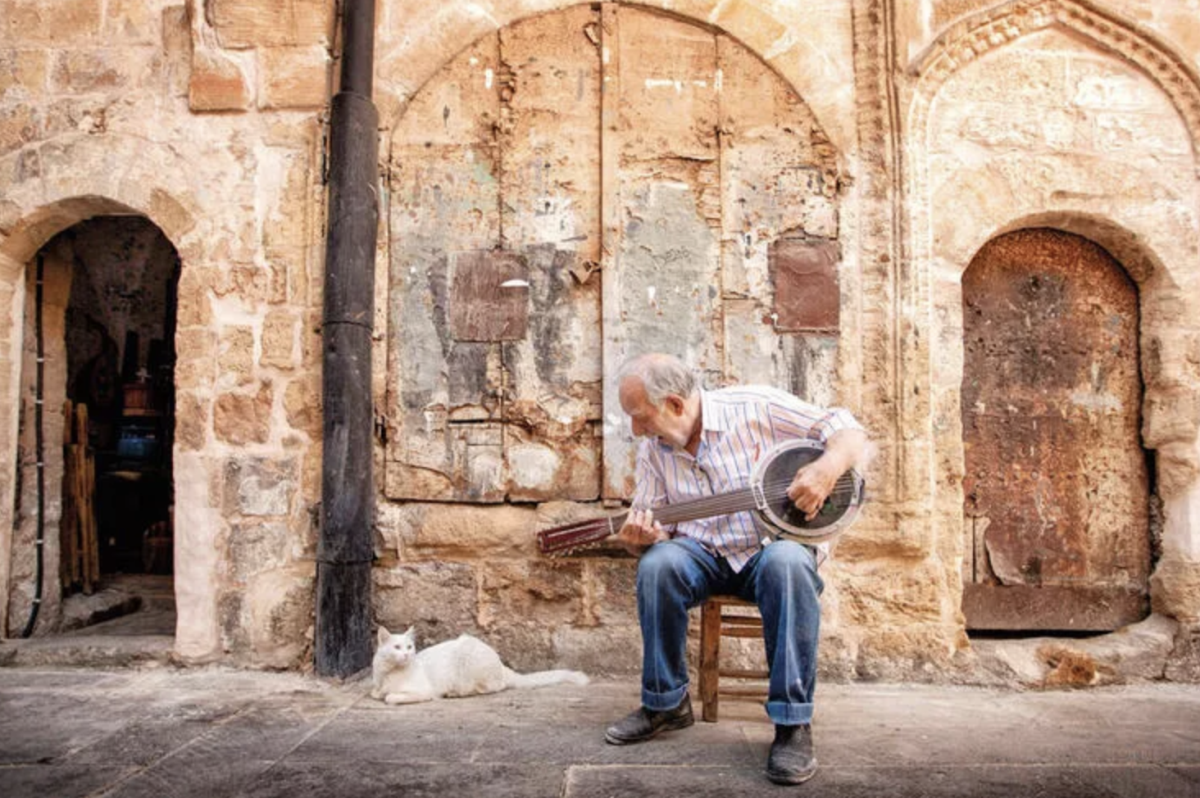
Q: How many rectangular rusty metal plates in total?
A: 2